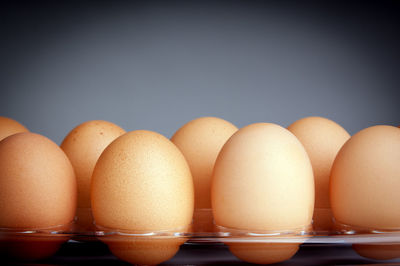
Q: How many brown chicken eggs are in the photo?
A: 8